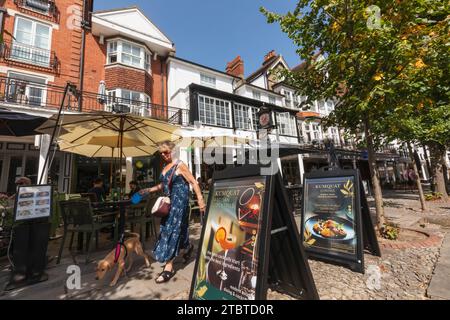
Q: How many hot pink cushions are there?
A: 0